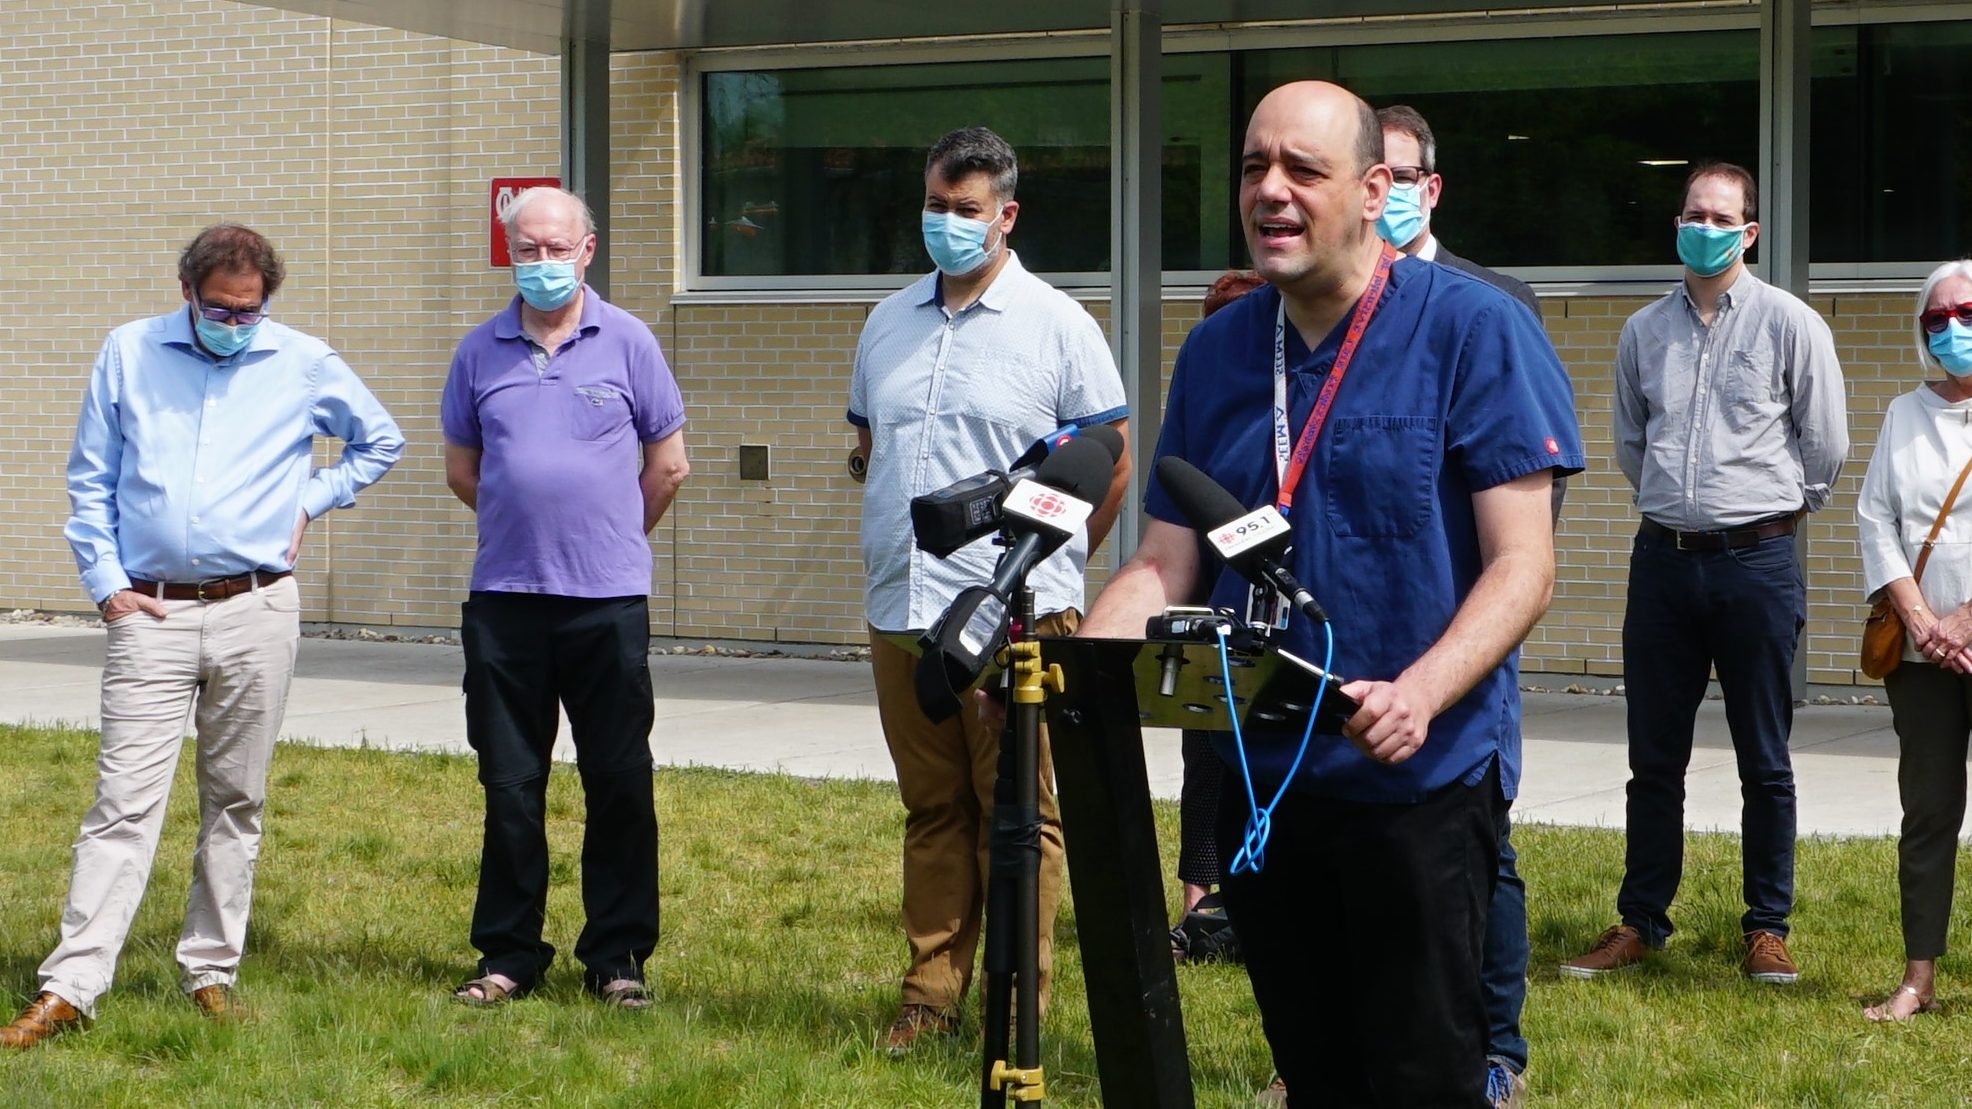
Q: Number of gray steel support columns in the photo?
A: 3